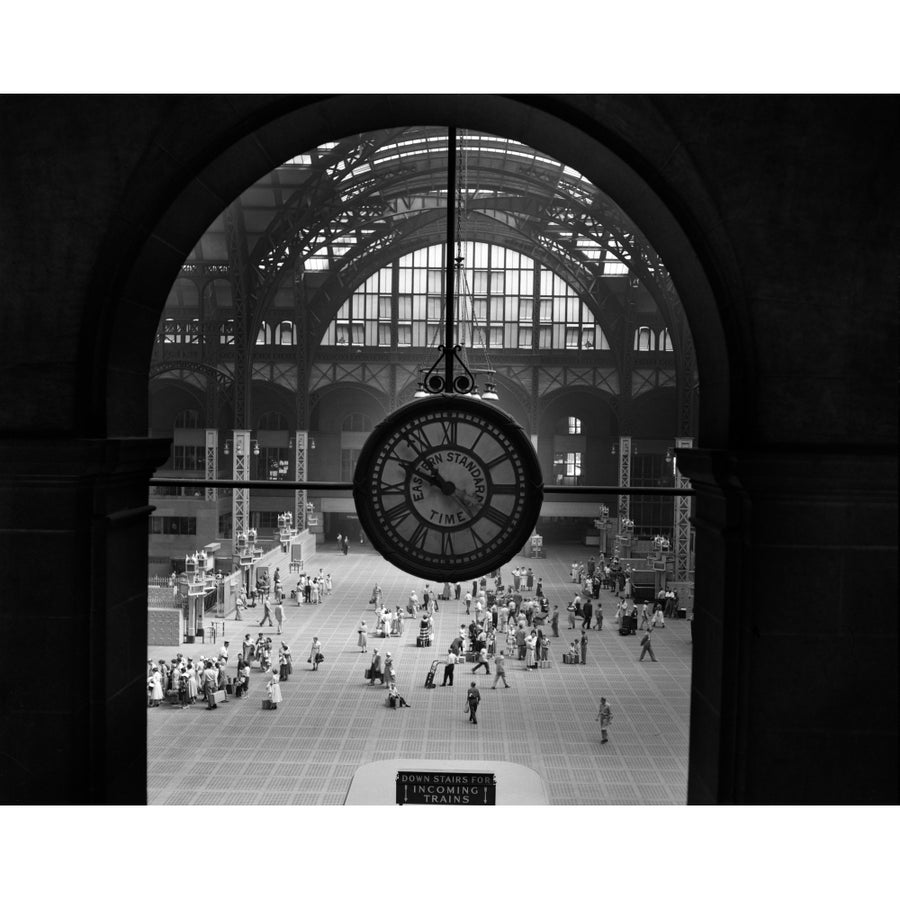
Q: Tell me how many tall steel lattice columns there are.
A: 5